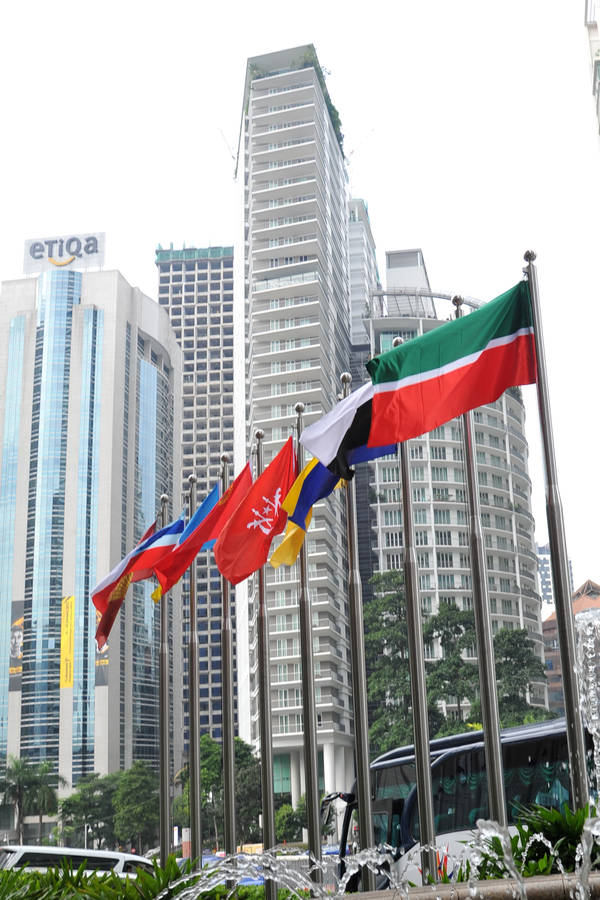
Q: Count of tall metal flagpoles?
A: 9